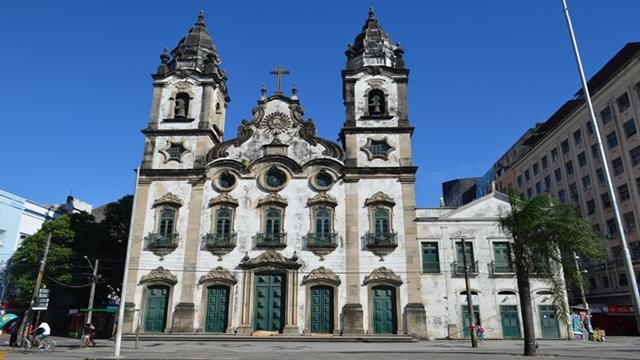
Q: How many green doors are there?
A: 8